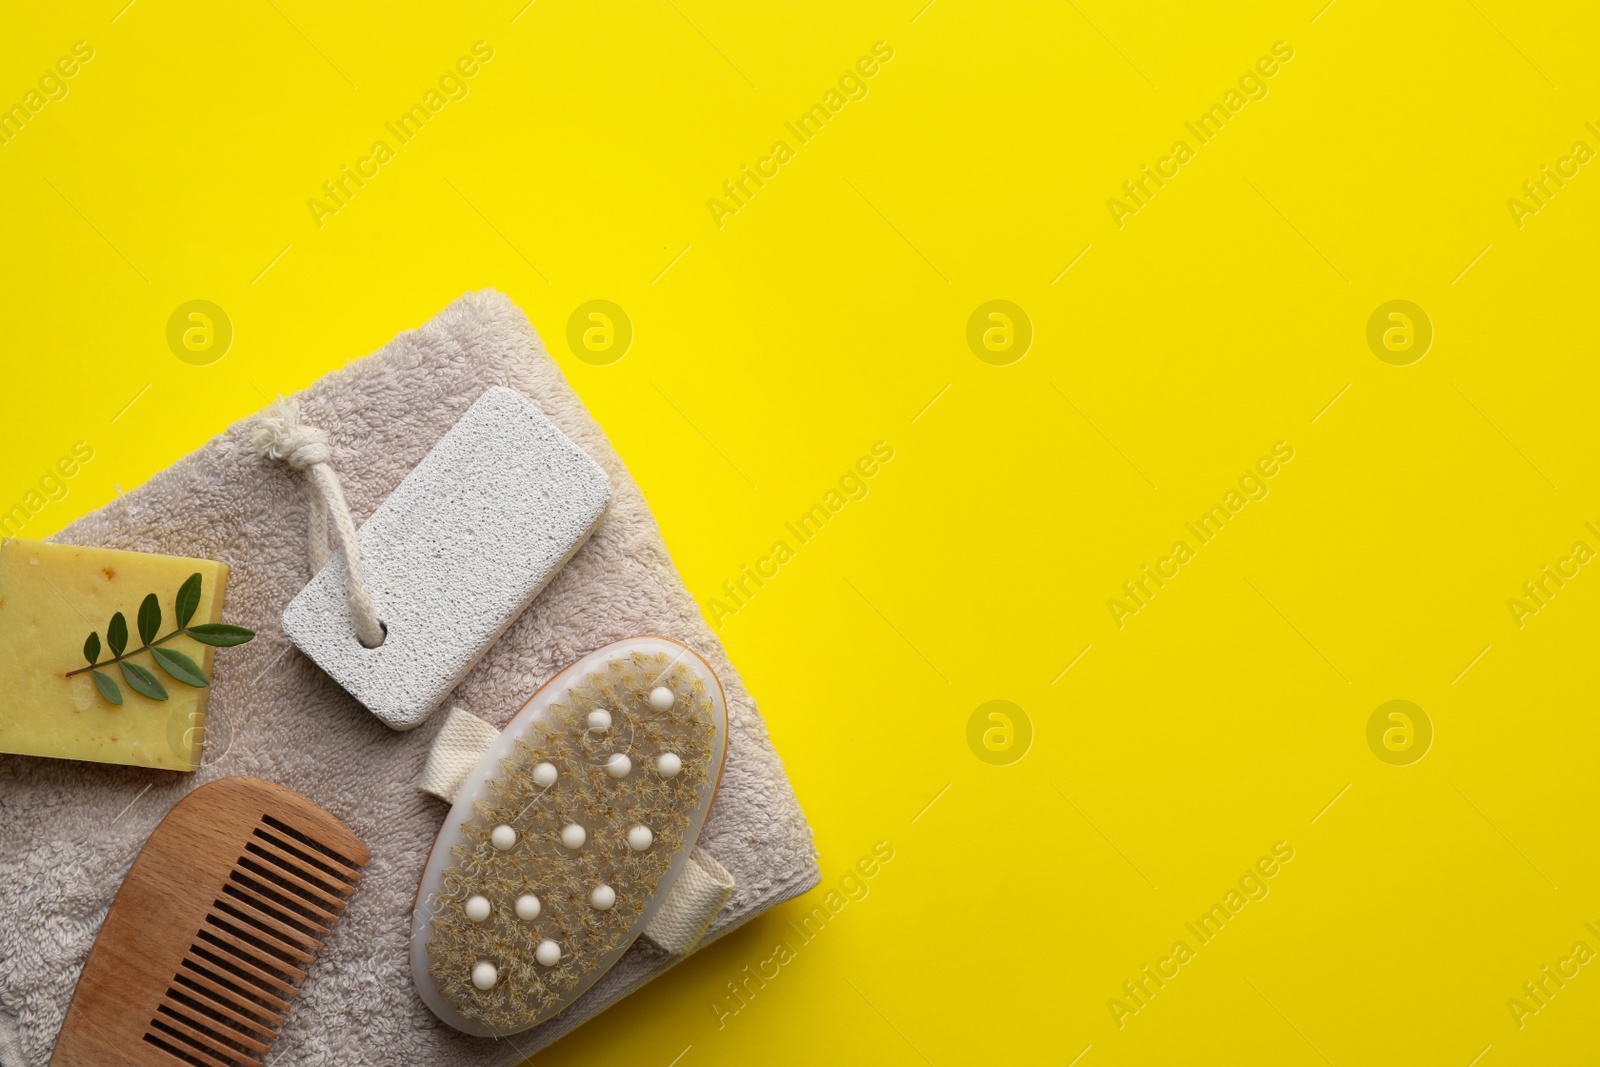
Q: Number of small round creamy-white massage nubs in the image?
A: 13